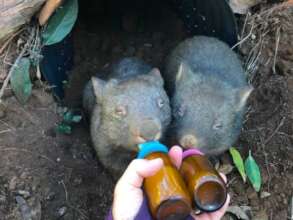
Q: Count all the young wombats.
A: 2